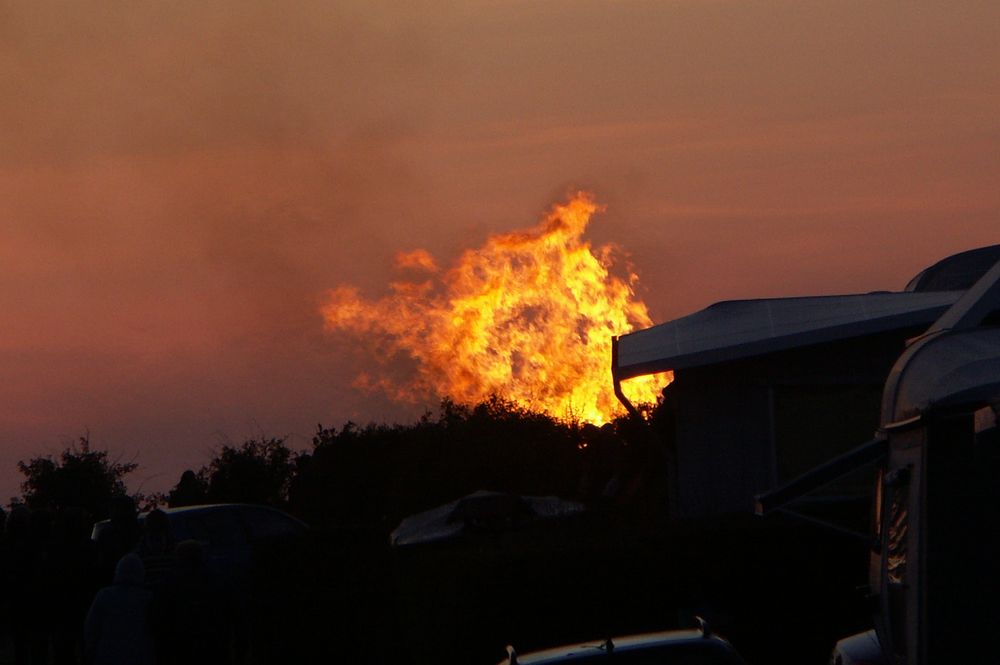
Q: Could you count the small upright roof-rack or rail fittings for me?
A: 3